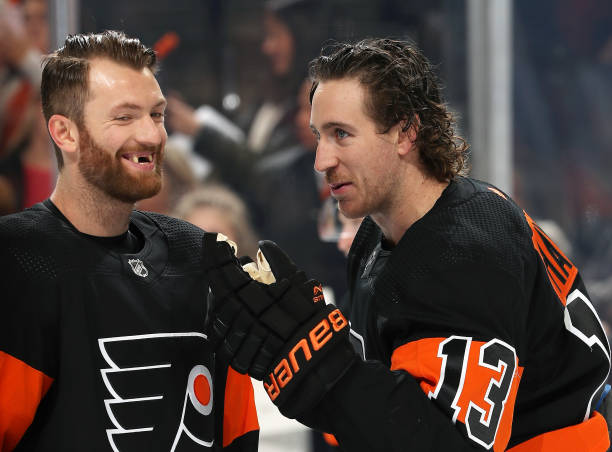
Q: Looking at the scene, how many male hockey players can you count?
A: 2